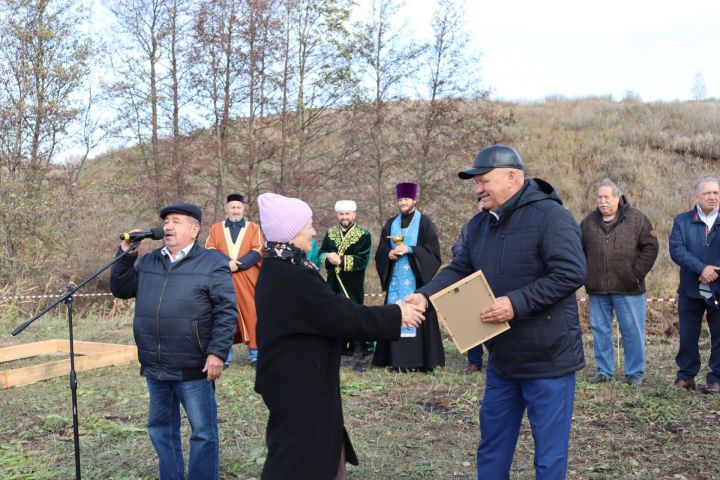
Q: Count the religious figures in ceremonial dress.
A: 3